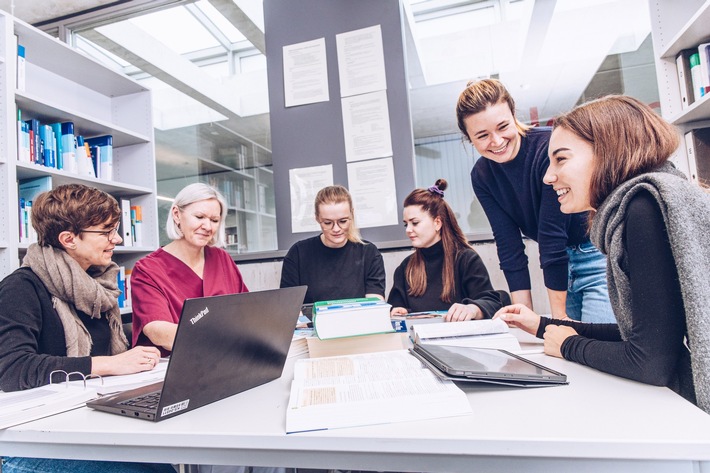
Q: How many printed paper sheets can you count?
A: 5